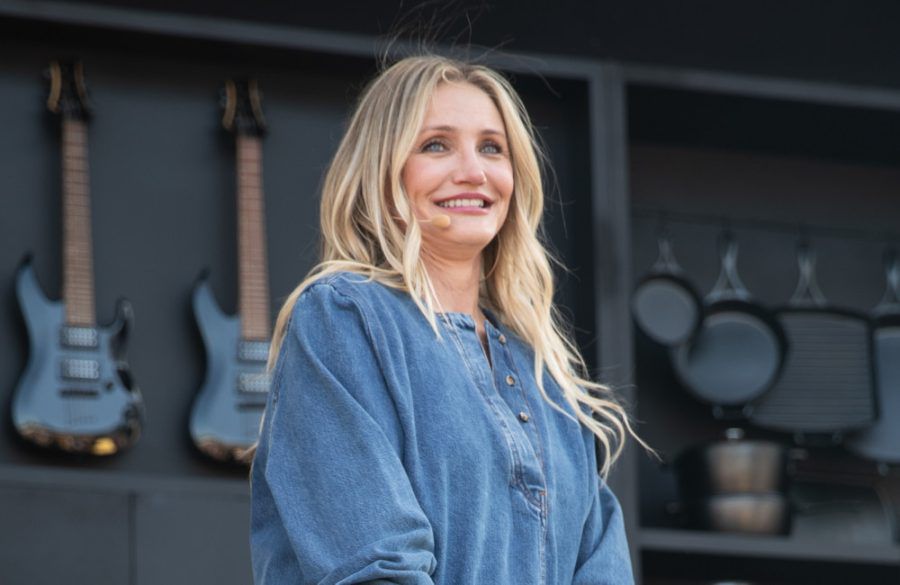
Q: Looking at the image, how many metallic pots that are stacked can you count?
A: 2